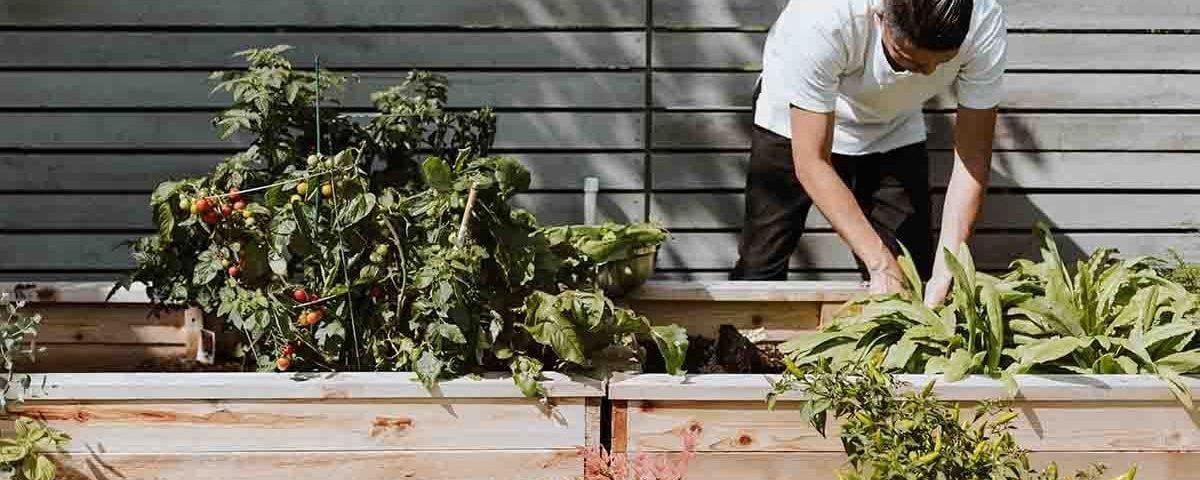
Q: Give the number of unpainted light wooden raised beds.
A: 2